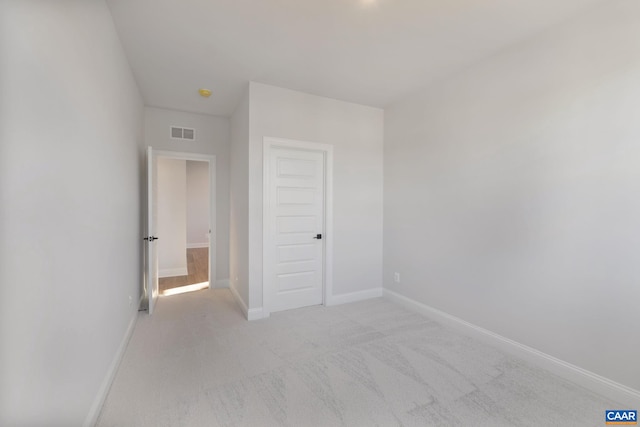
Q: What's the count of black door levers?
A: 3